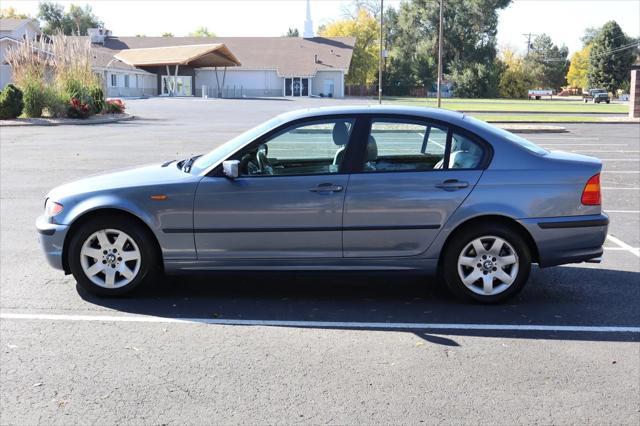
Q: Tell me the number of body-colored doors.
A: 2